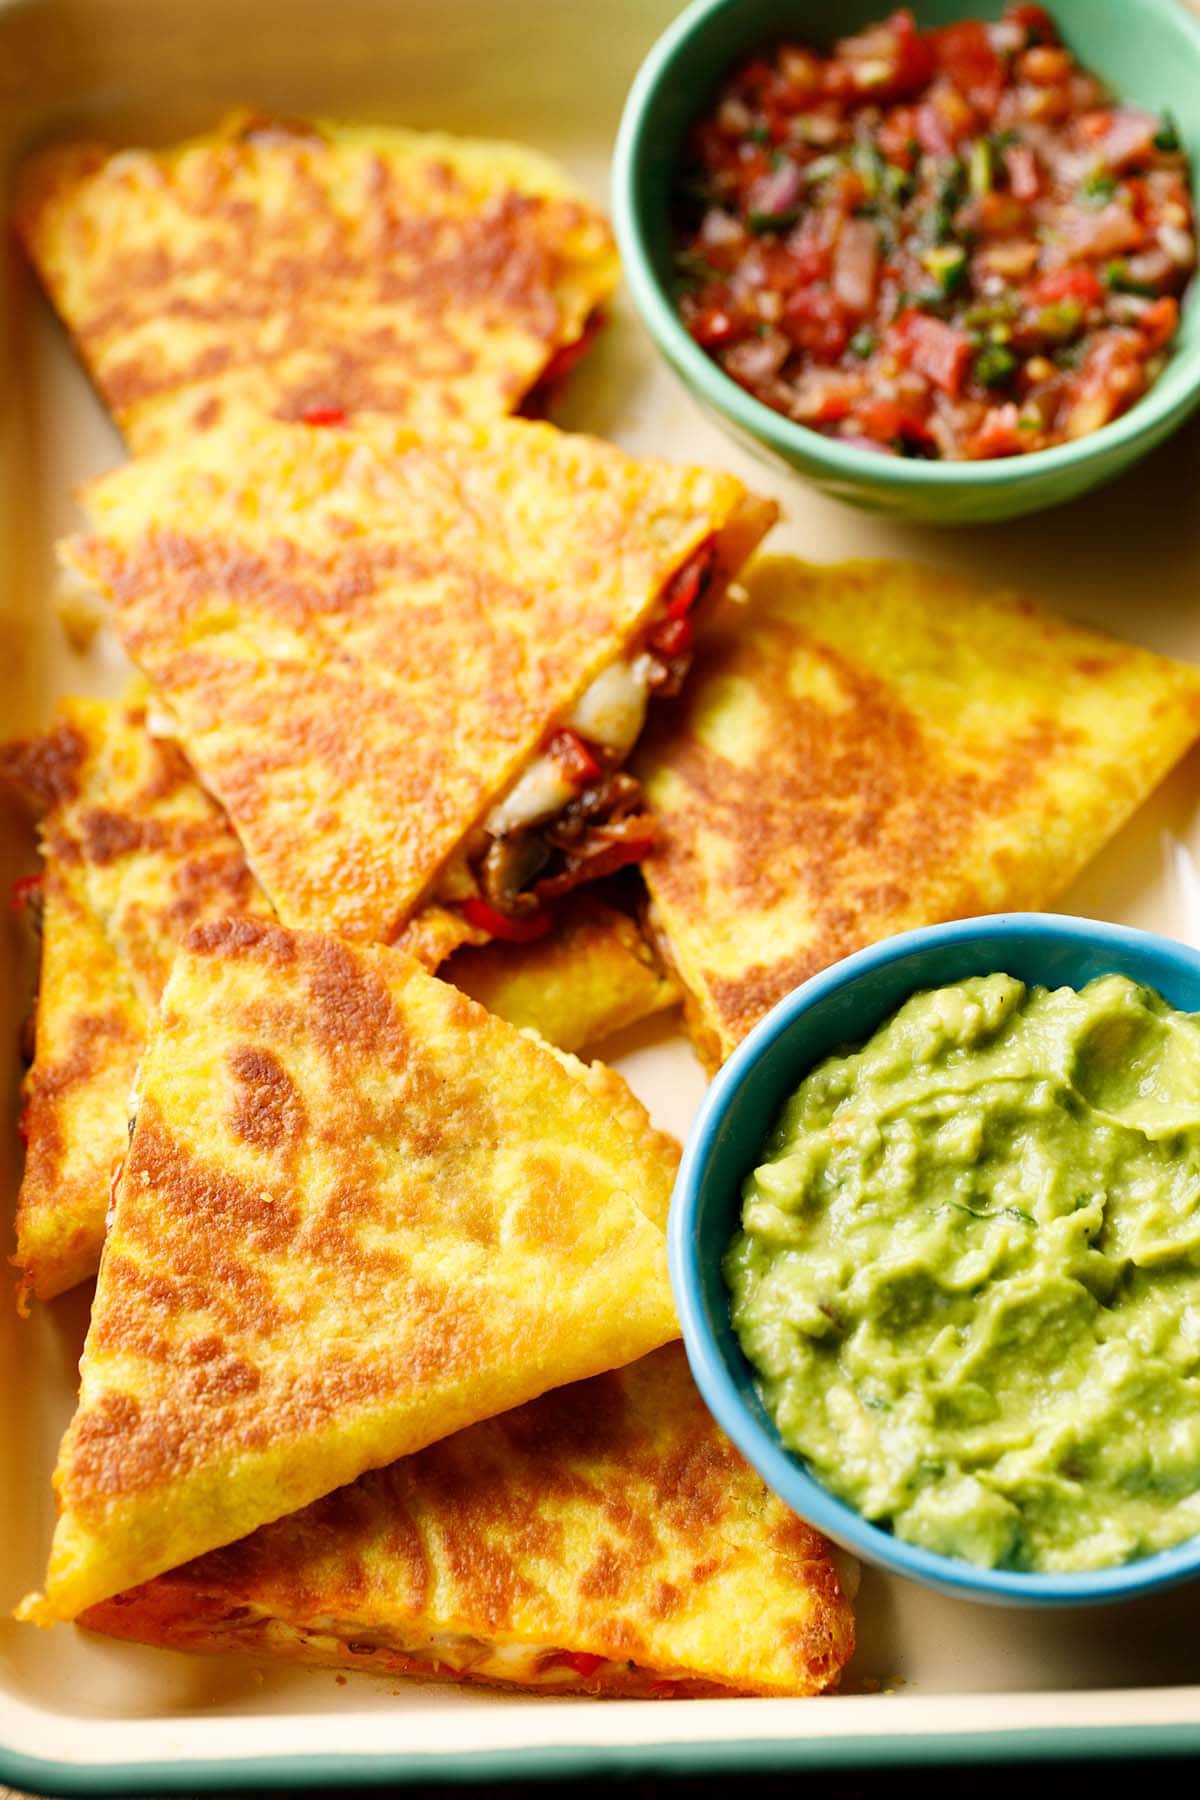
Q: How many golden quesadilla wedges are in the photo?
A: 6